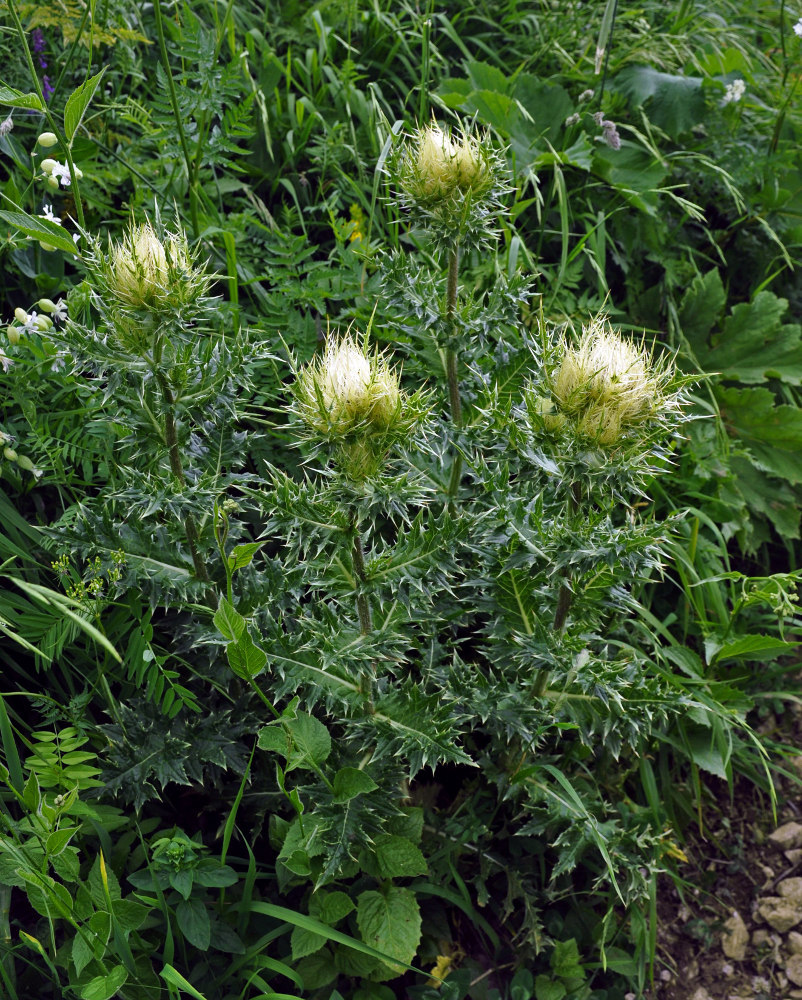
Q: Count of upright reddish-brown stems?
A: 4